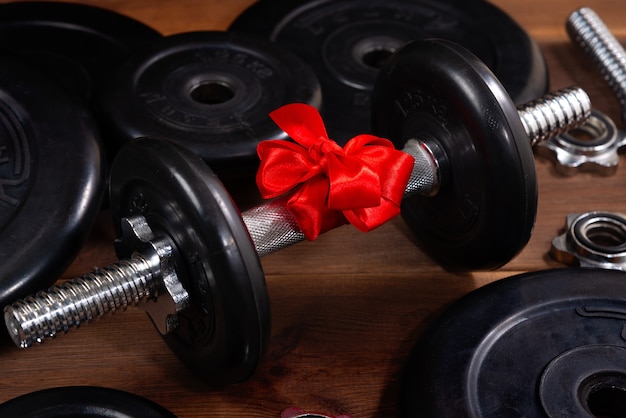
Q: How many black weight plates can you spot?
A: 8